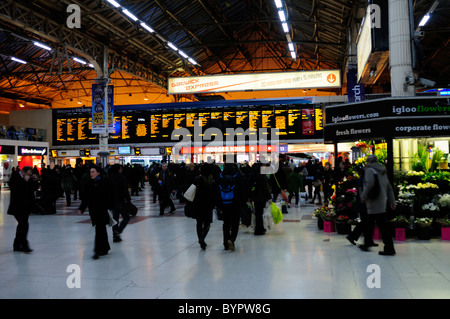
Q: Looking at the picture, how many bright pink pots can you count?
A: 4